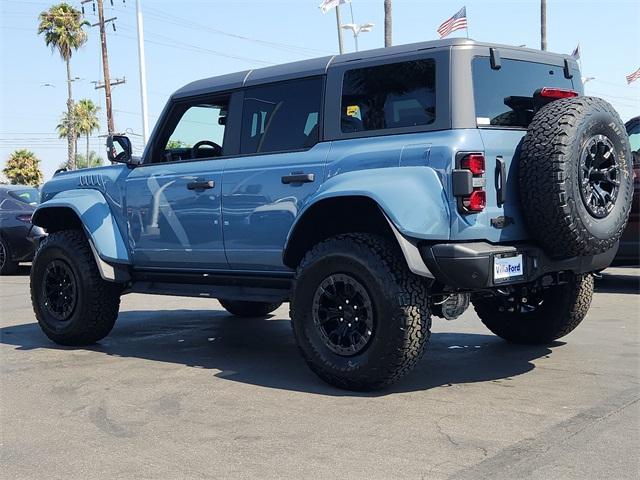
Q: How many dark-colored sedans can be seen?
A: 1